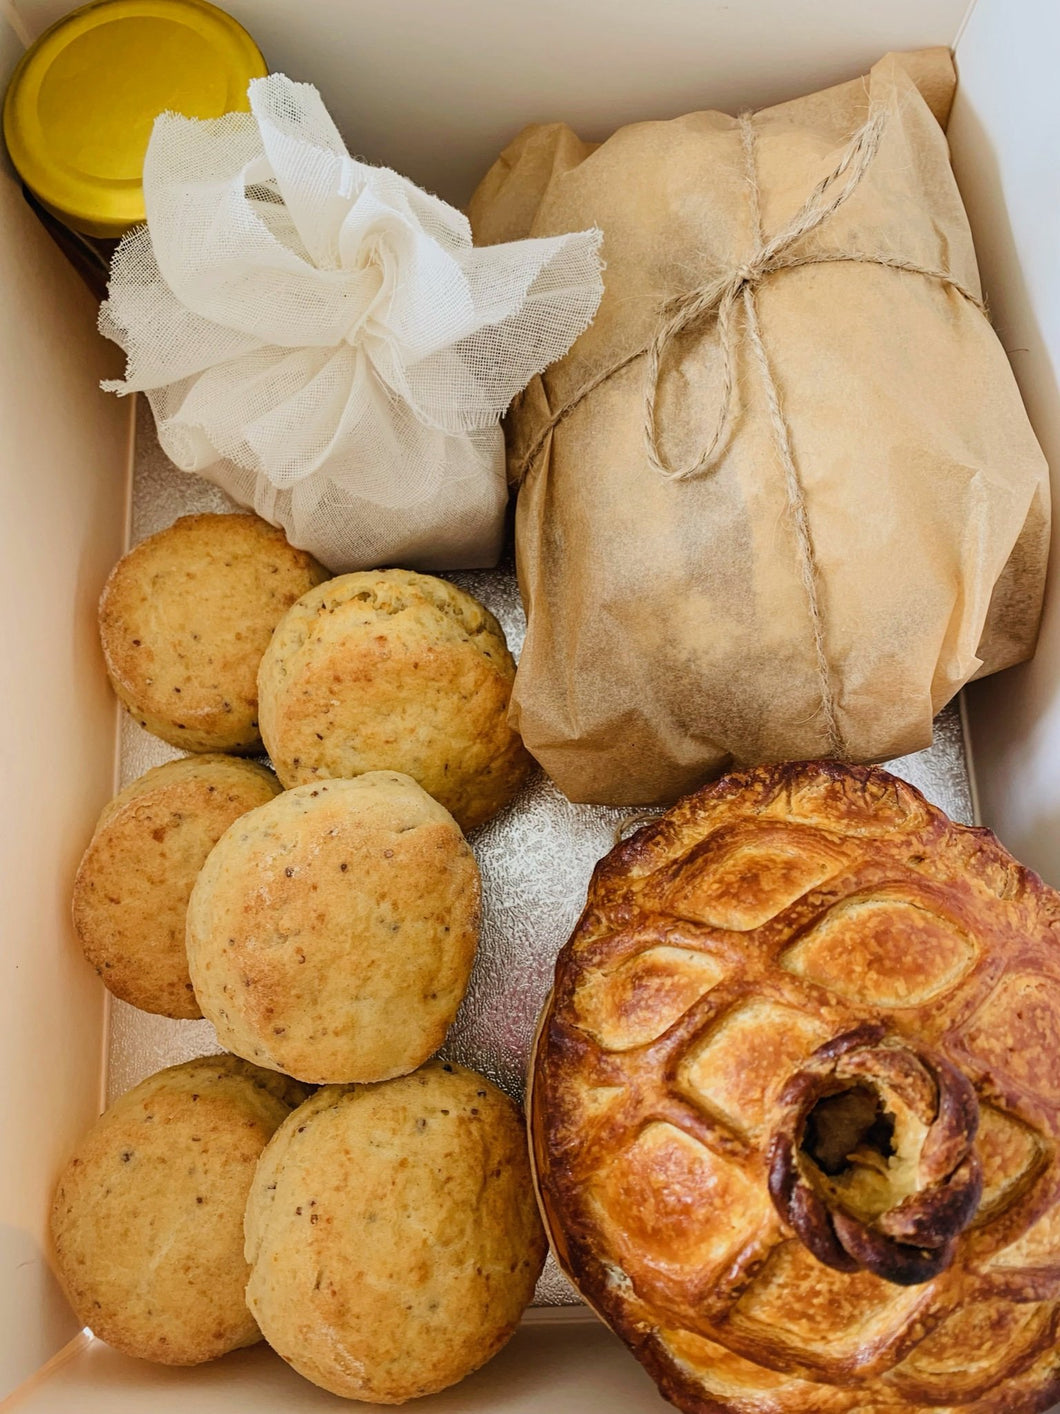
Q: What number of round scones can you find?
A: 6